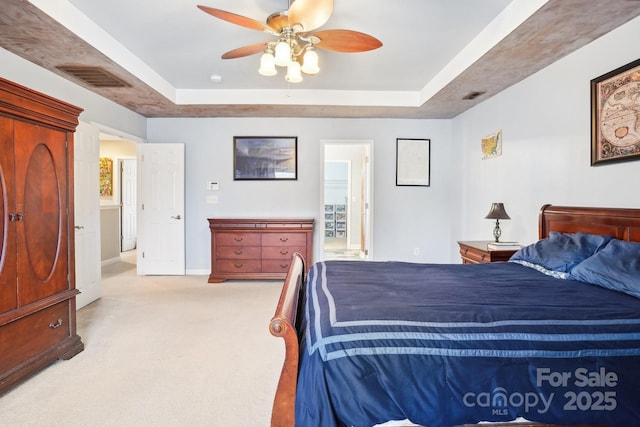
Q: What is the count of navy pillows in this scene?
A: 2